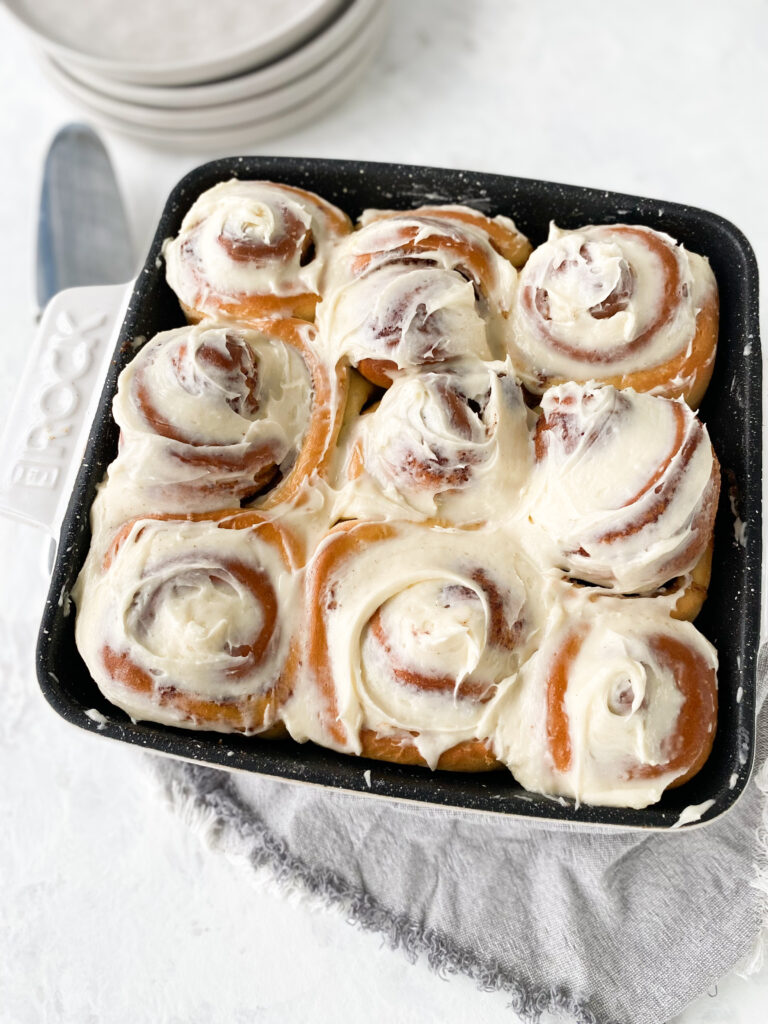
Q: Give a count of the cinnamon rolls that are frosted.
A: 9